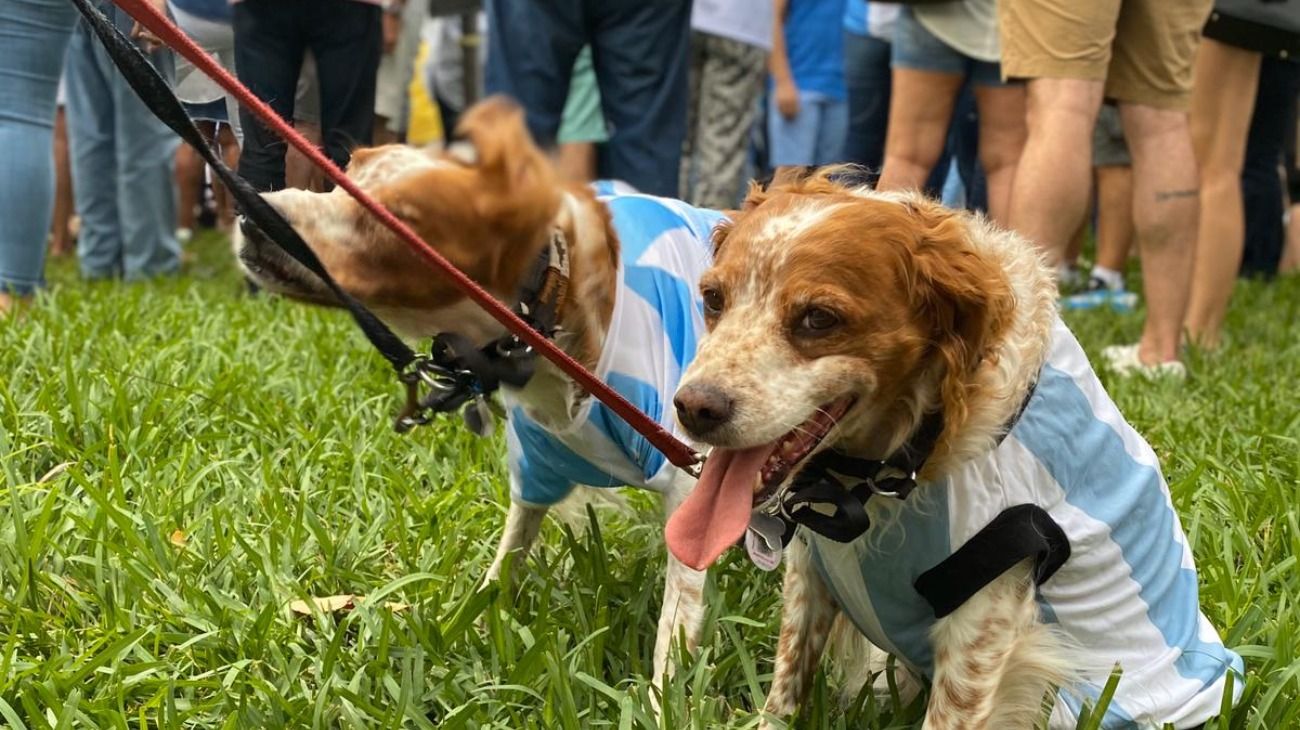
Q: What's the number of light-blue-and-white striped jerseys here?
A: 2